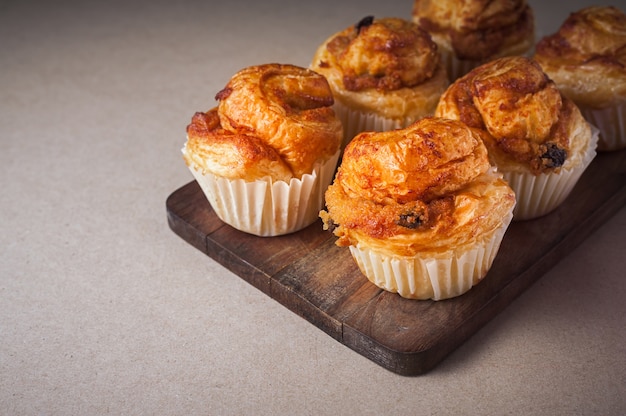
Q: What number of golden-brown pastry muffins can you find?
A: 6